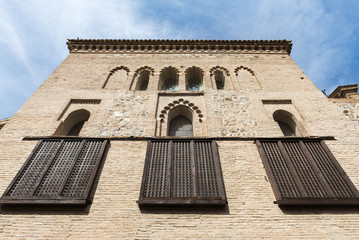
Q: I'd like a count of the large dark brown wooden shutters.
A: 3